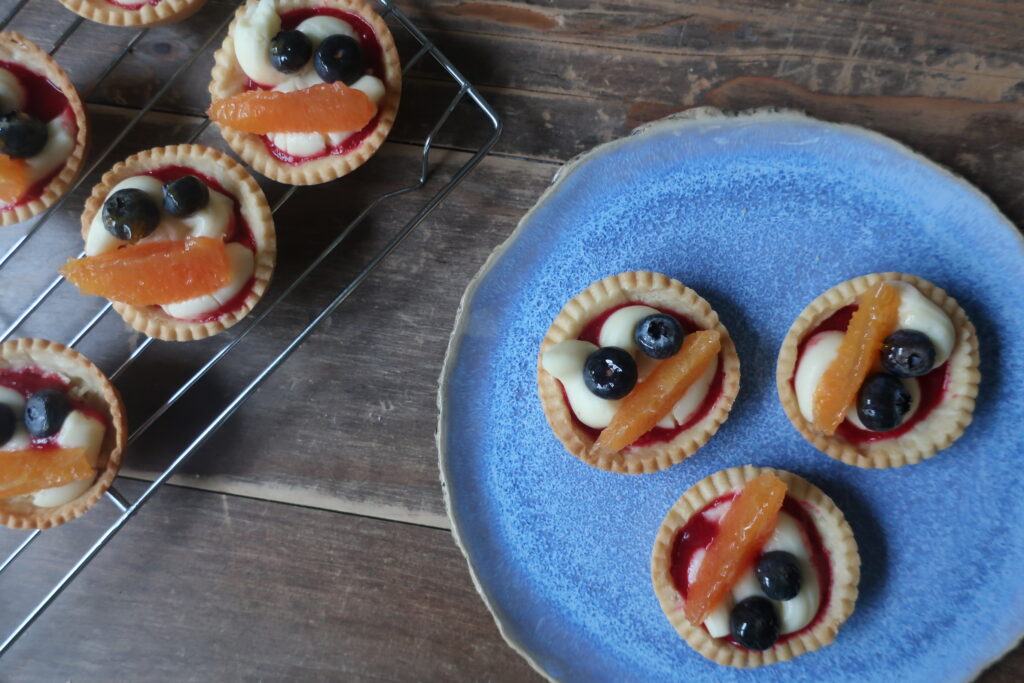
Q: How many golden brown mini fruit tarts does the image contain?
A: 8